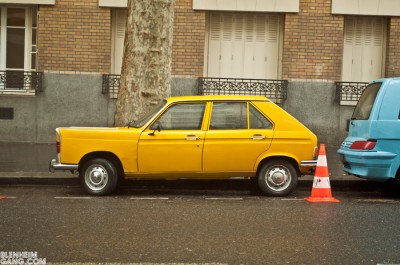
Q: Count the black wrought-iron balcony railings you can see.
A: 4